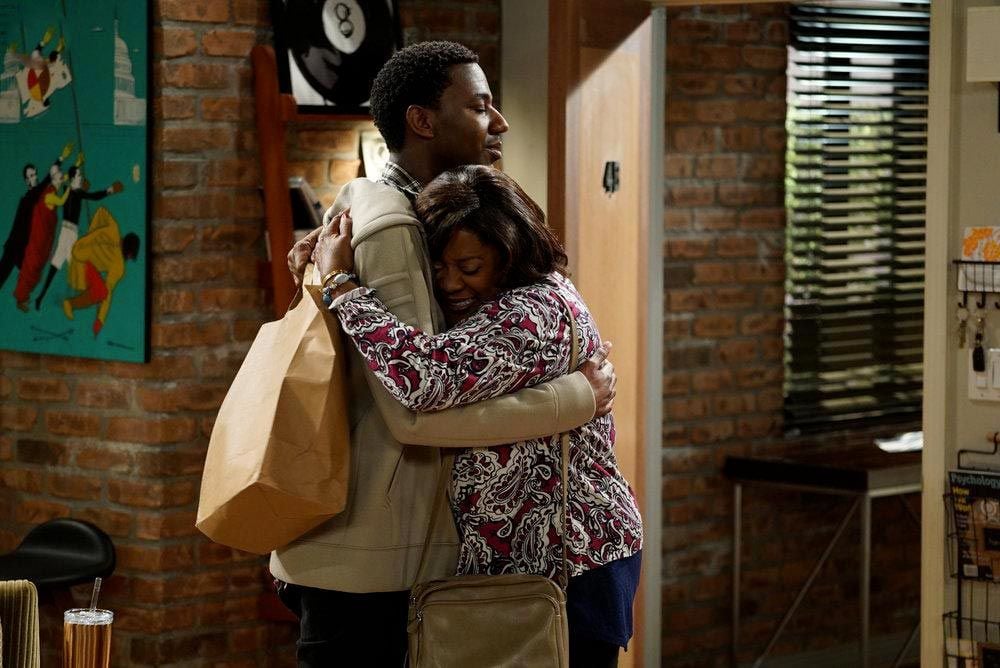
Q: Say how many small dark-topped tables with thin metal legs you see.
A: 1